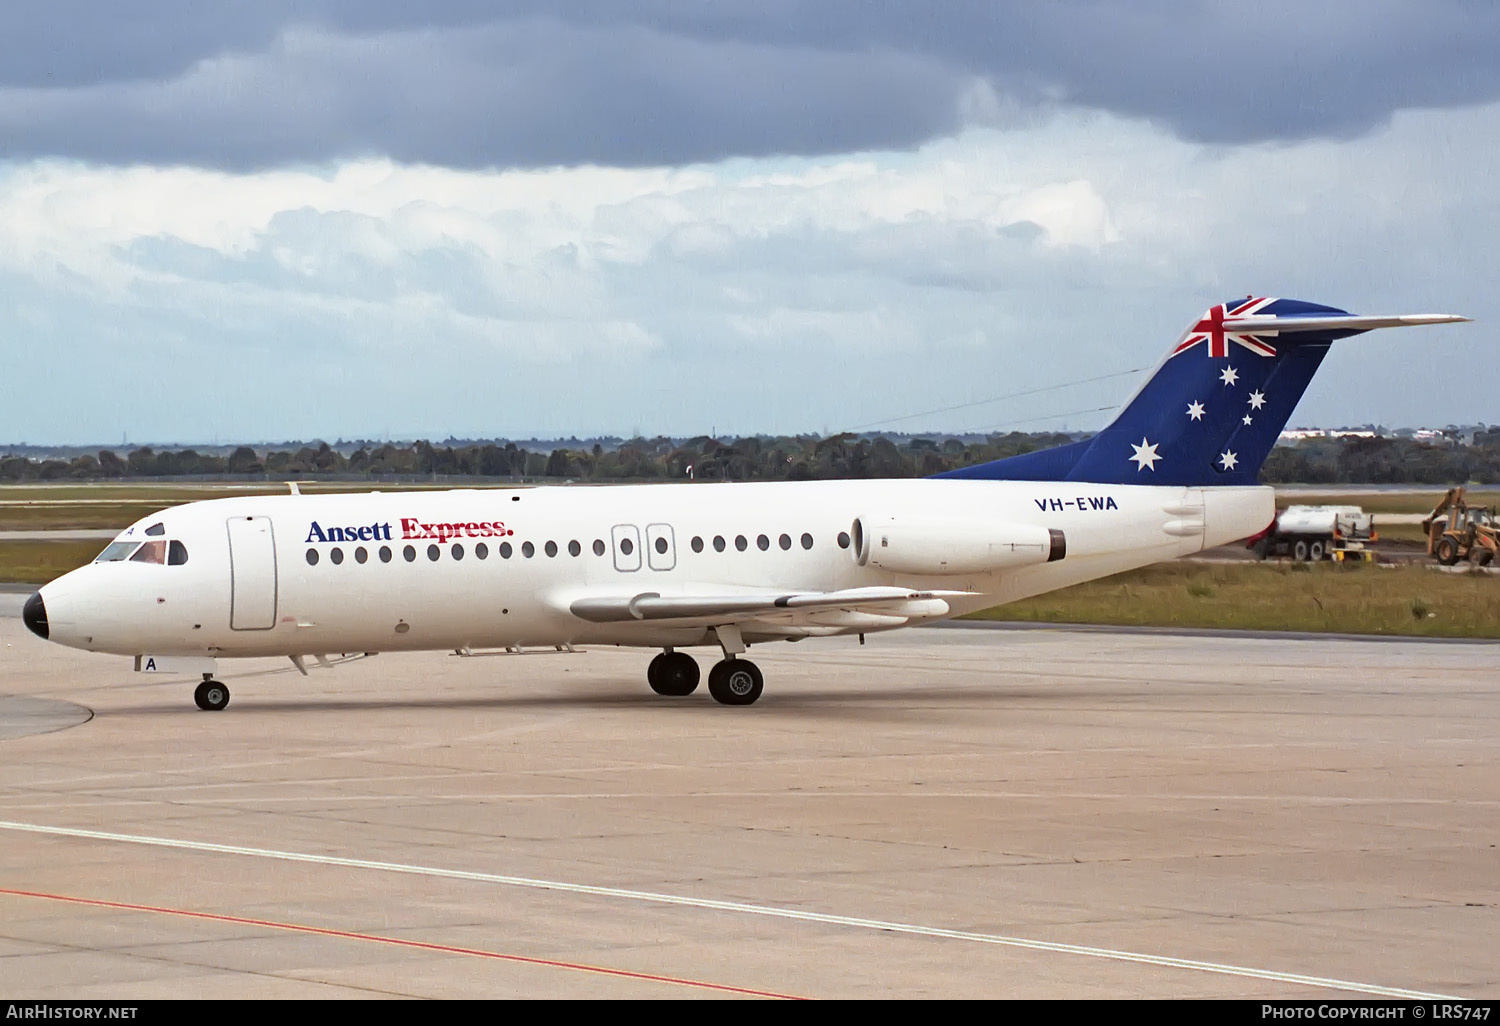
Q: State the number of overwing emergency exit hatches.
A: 2